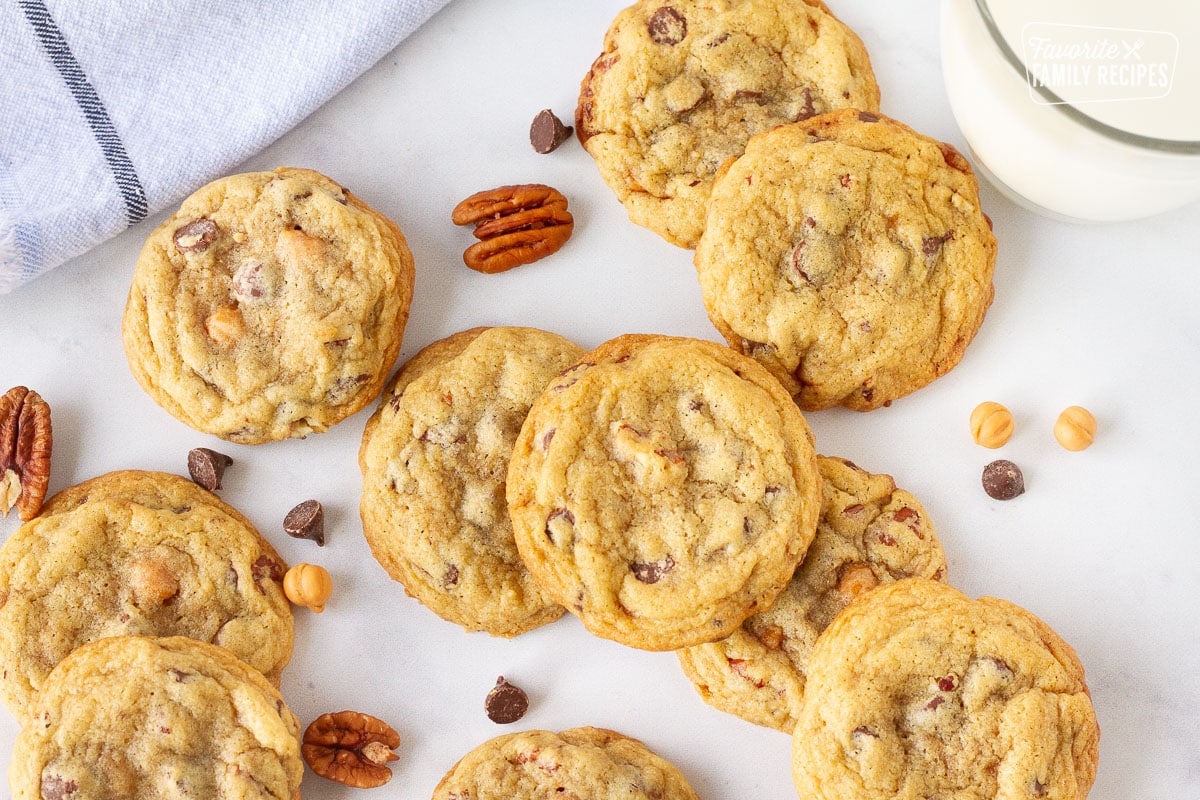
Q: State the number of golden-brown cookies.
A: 10